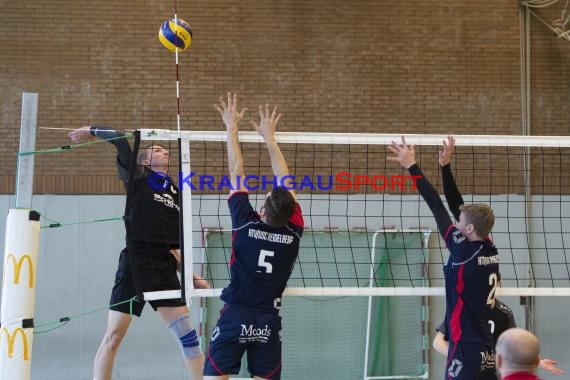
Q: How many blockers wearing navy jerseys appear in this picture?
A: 2